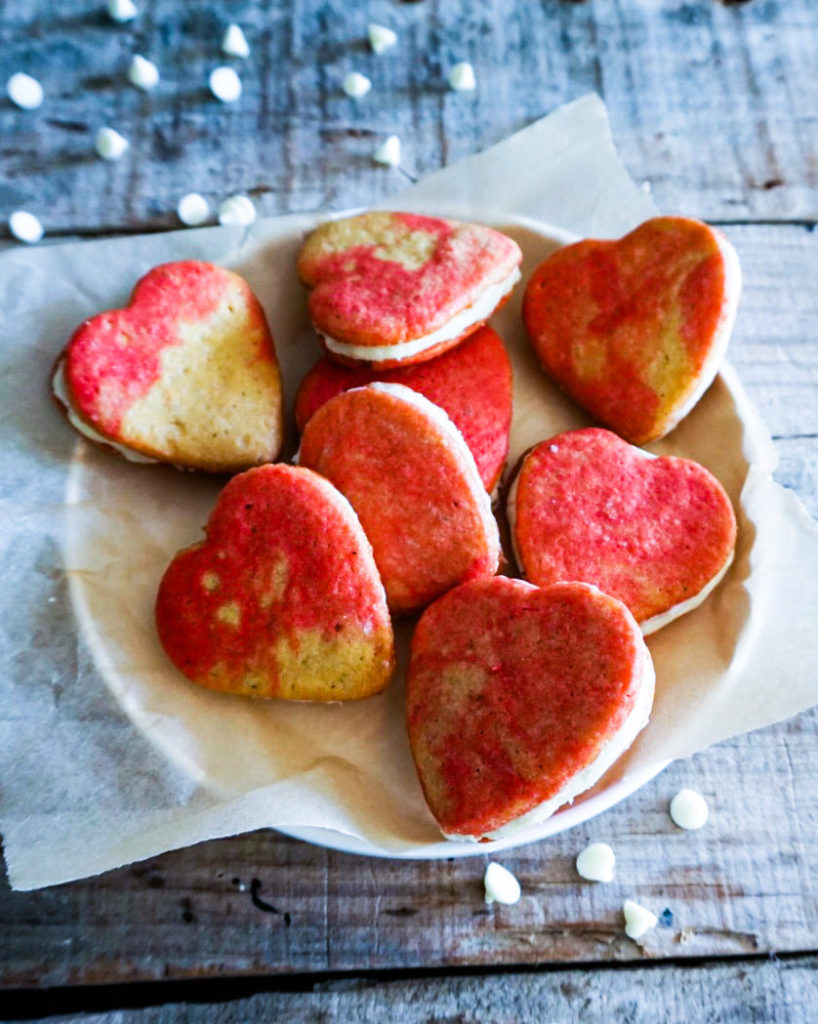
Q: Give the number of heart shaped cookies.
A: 8